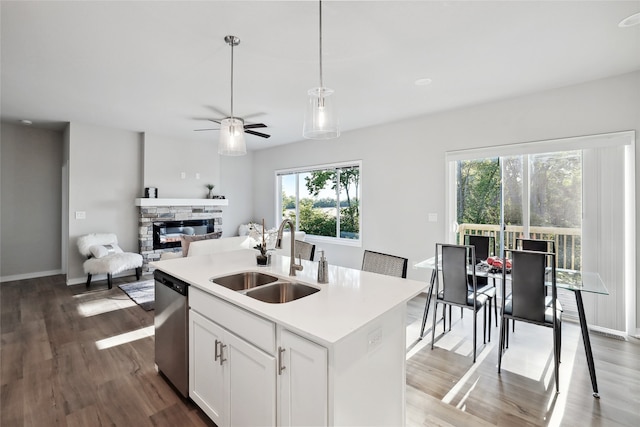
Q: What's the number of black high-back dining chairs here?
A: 4